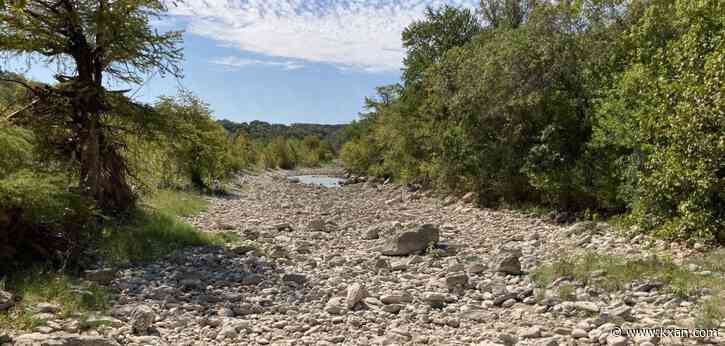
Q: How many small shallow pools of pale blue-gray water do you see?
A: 1